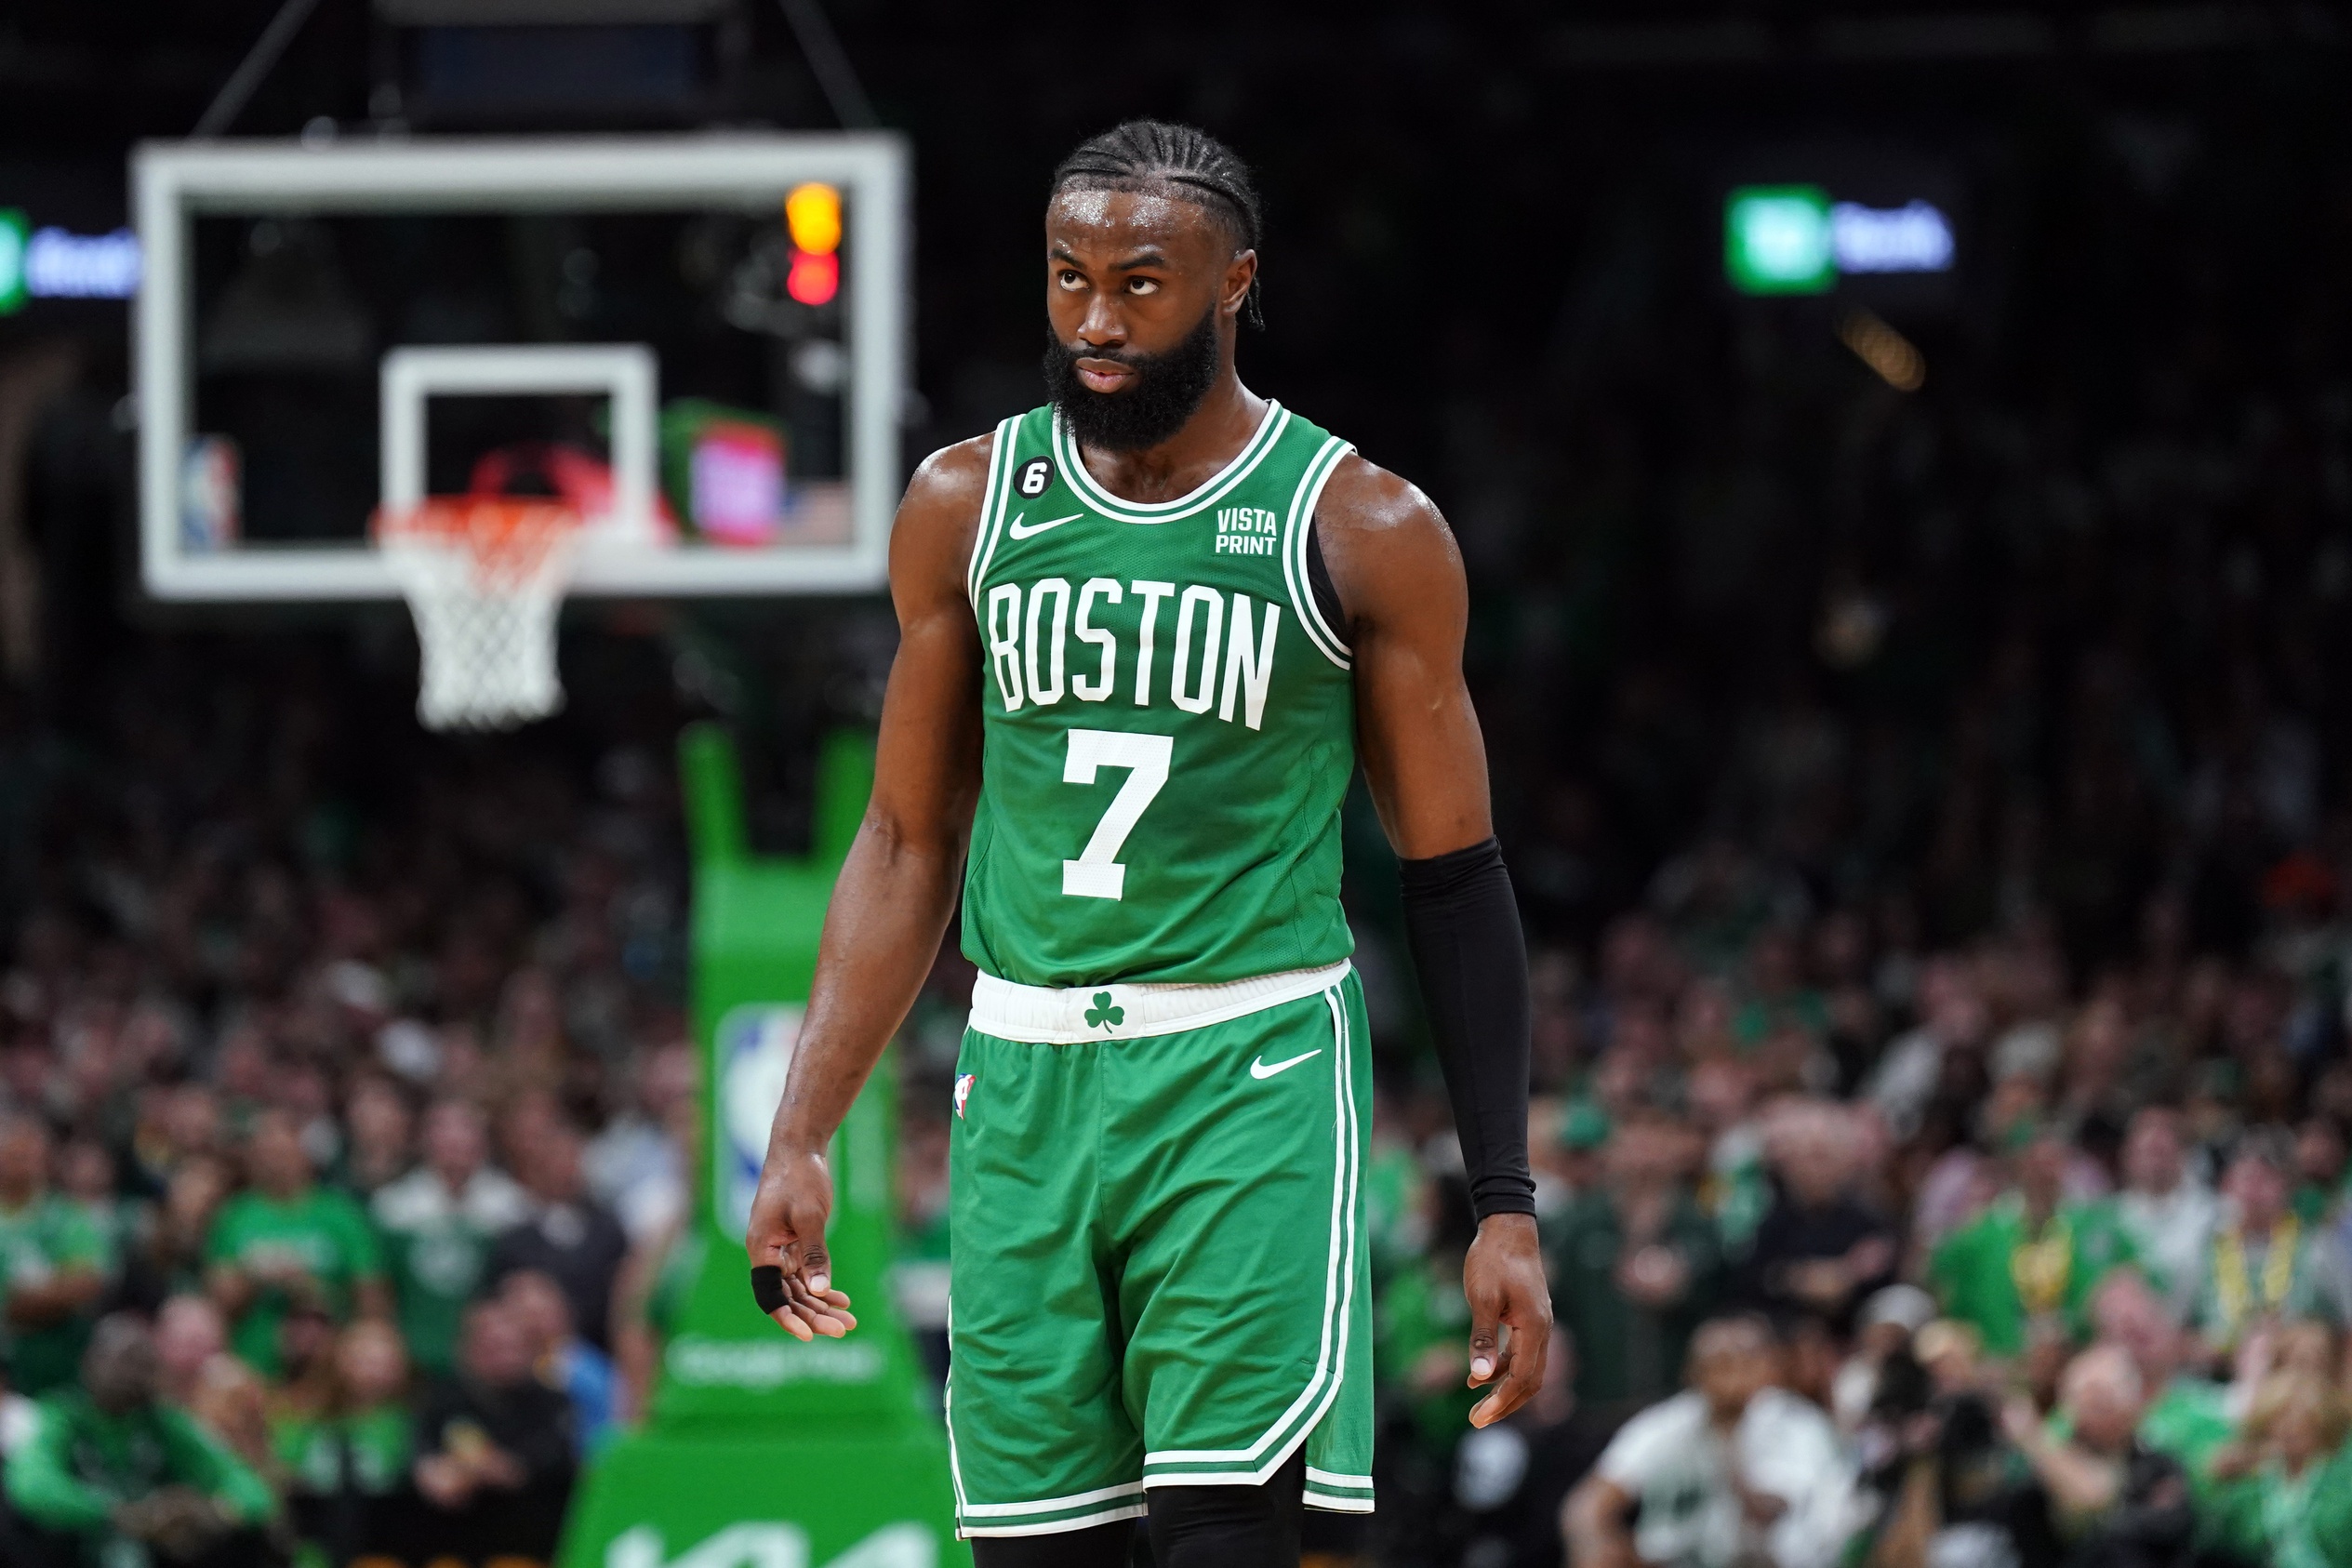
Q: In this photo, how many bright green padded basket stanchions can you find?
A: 1